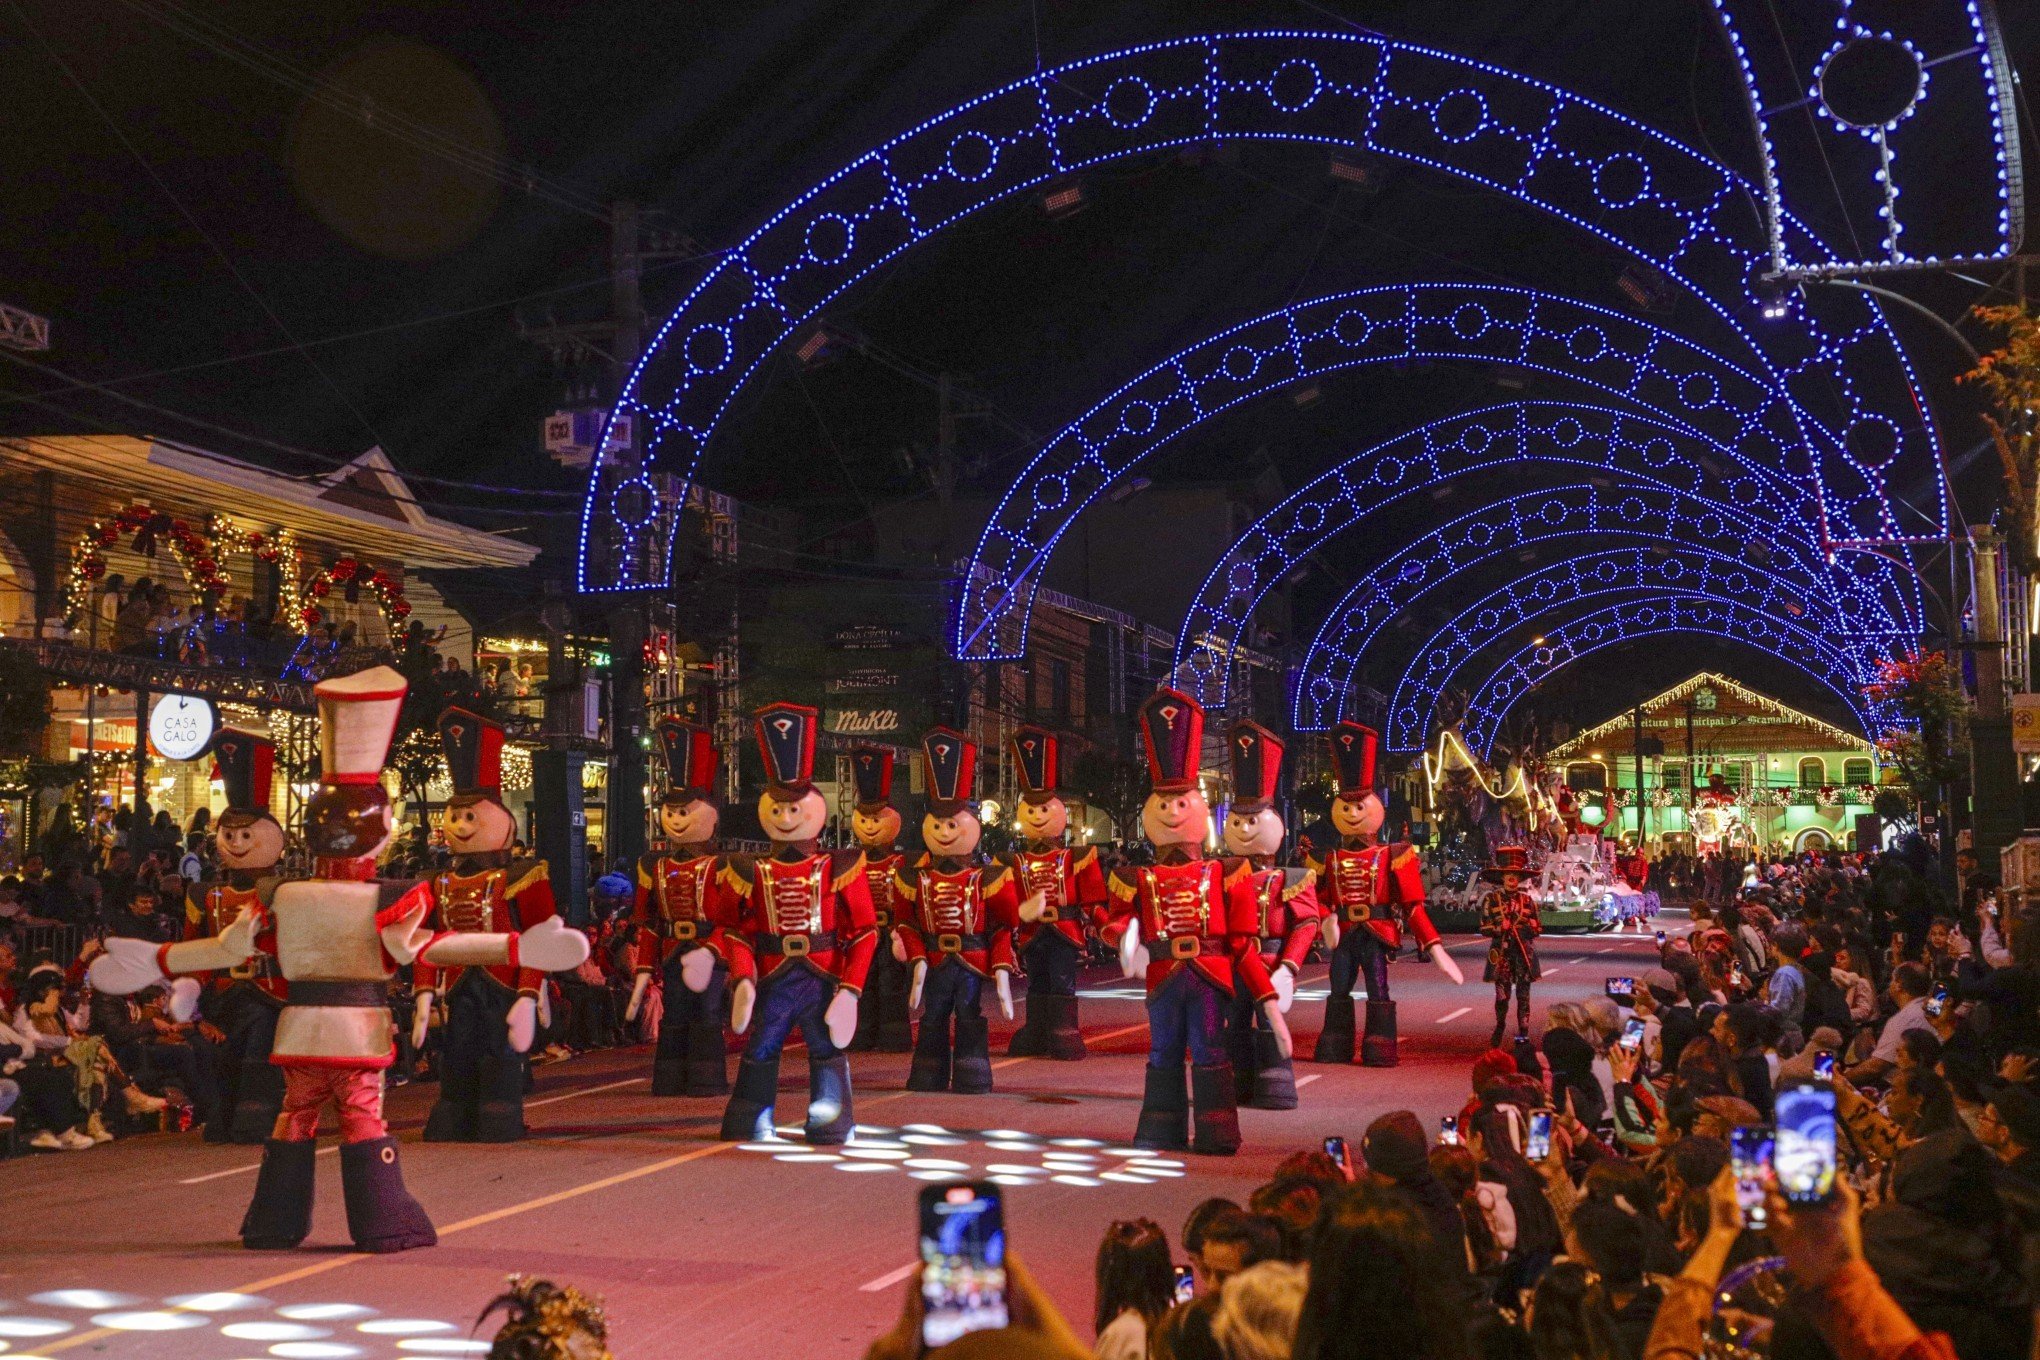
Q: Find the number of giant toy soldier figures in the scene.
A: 11